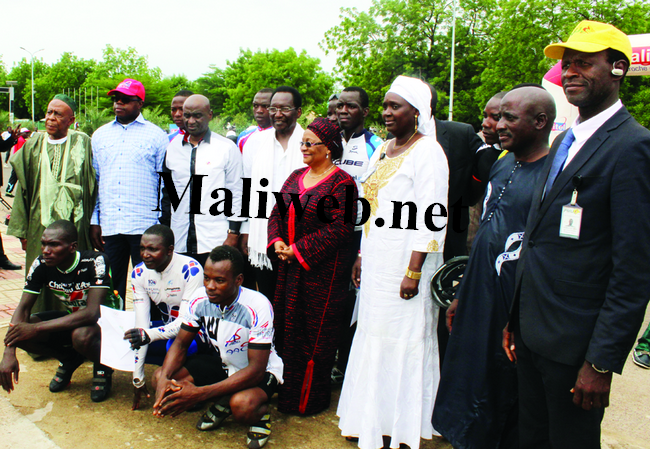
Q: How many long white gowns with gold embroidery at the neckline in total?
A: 1